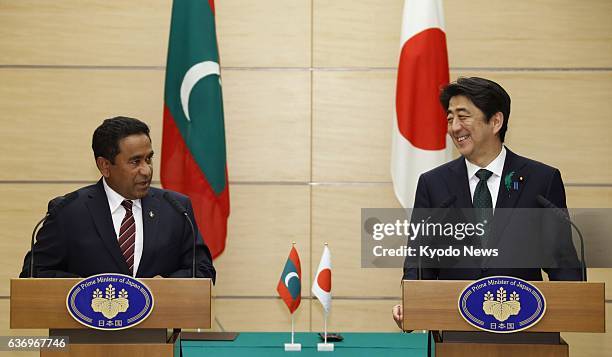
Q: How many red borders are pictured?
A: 2